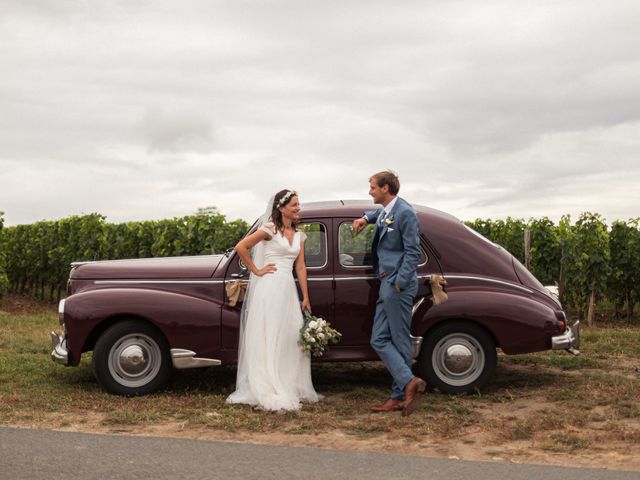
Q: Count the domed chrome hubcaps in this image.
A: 2